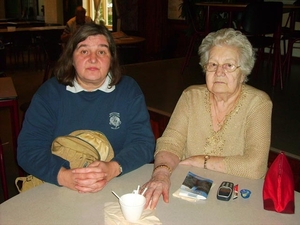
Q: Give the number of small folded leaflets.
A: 1